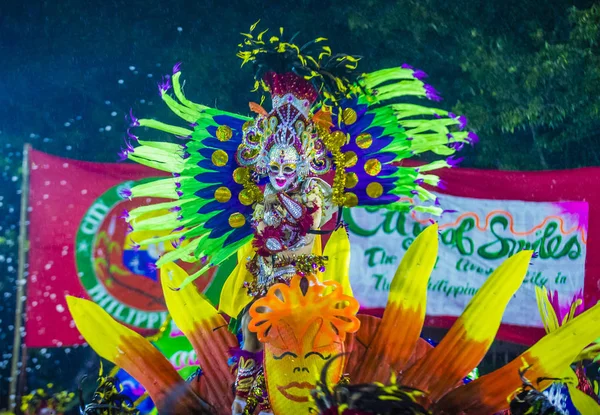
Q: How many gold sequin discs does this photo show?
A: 14